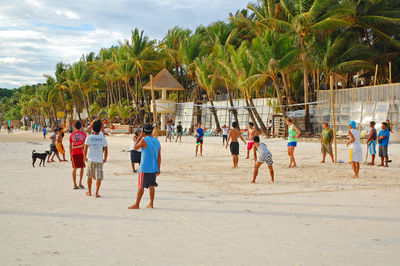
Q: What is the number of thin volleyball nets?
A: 1